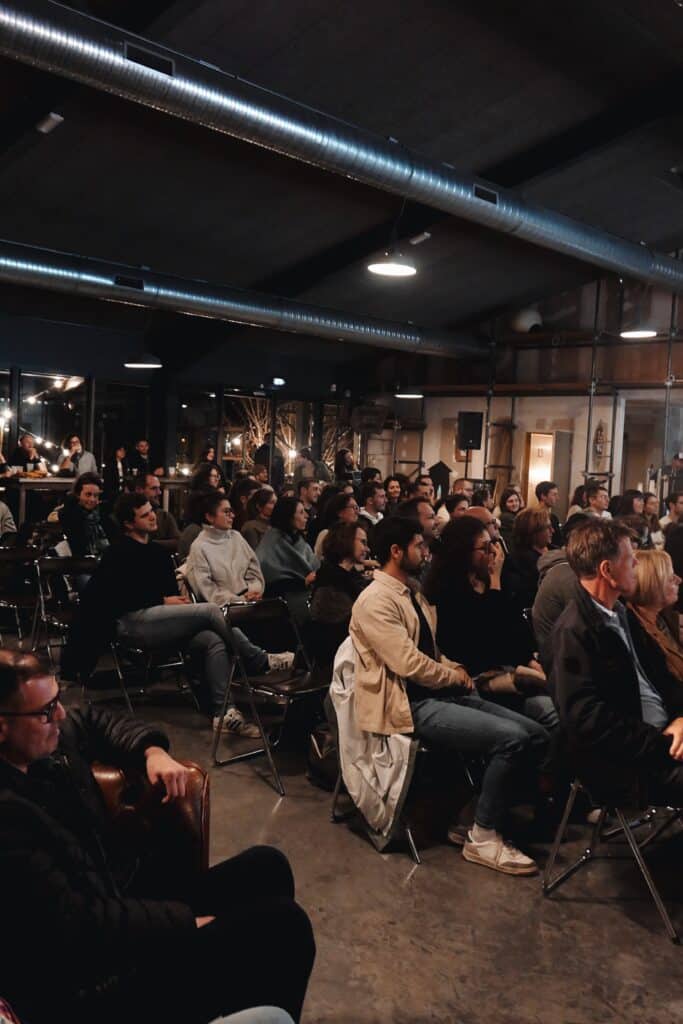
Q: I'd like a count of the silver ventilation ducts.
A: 2